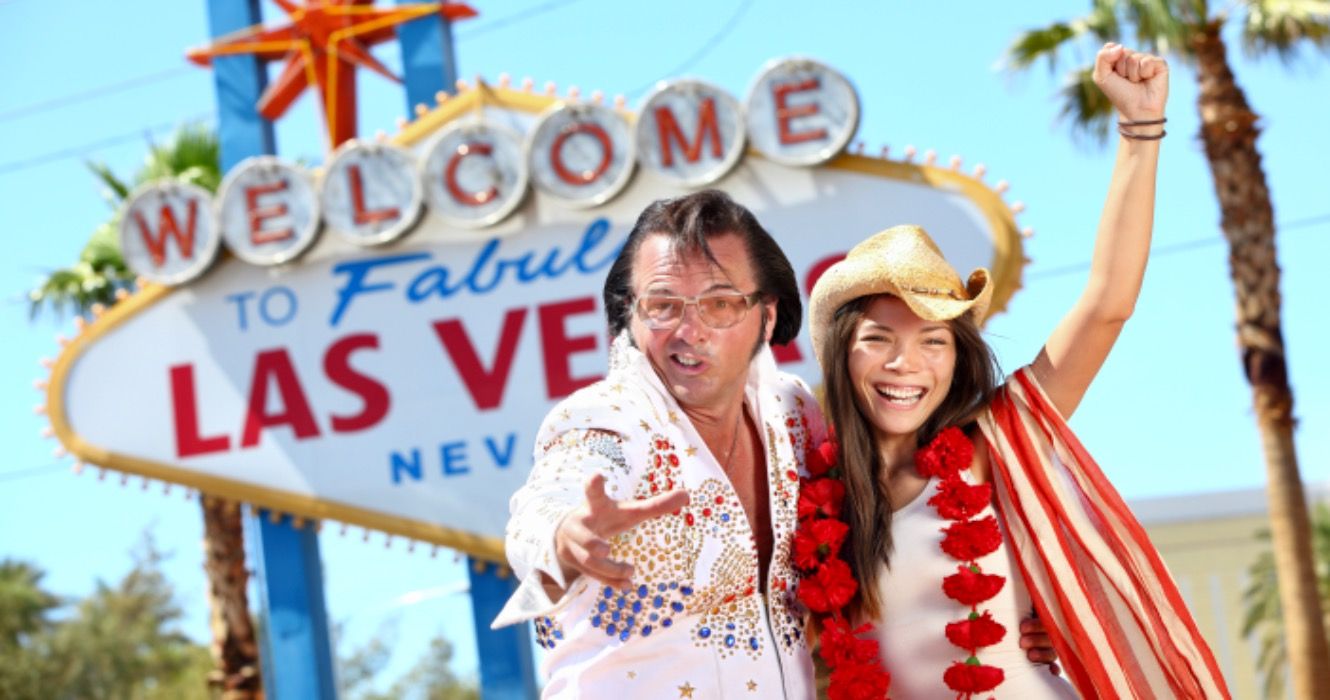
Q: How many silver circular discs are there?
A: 7